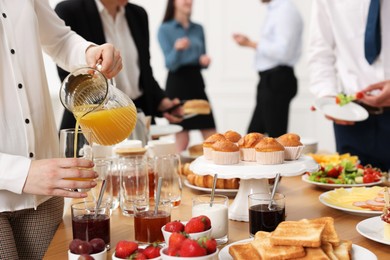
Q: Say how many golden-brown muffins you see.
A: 6